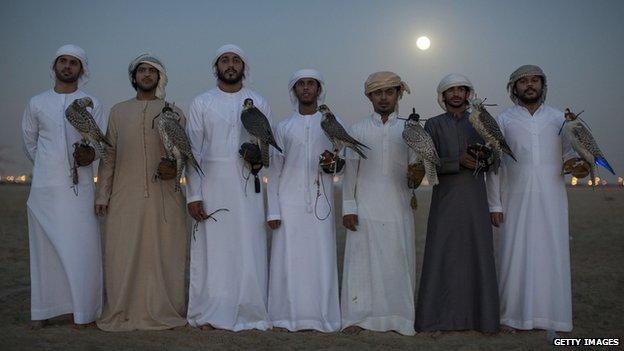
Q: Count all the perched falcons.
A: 7